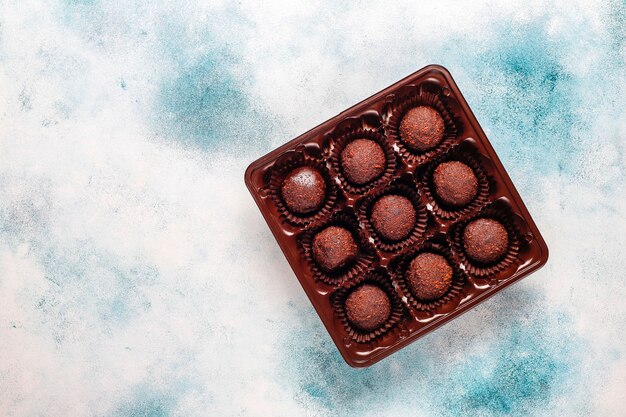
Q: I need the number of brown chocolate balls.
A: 9